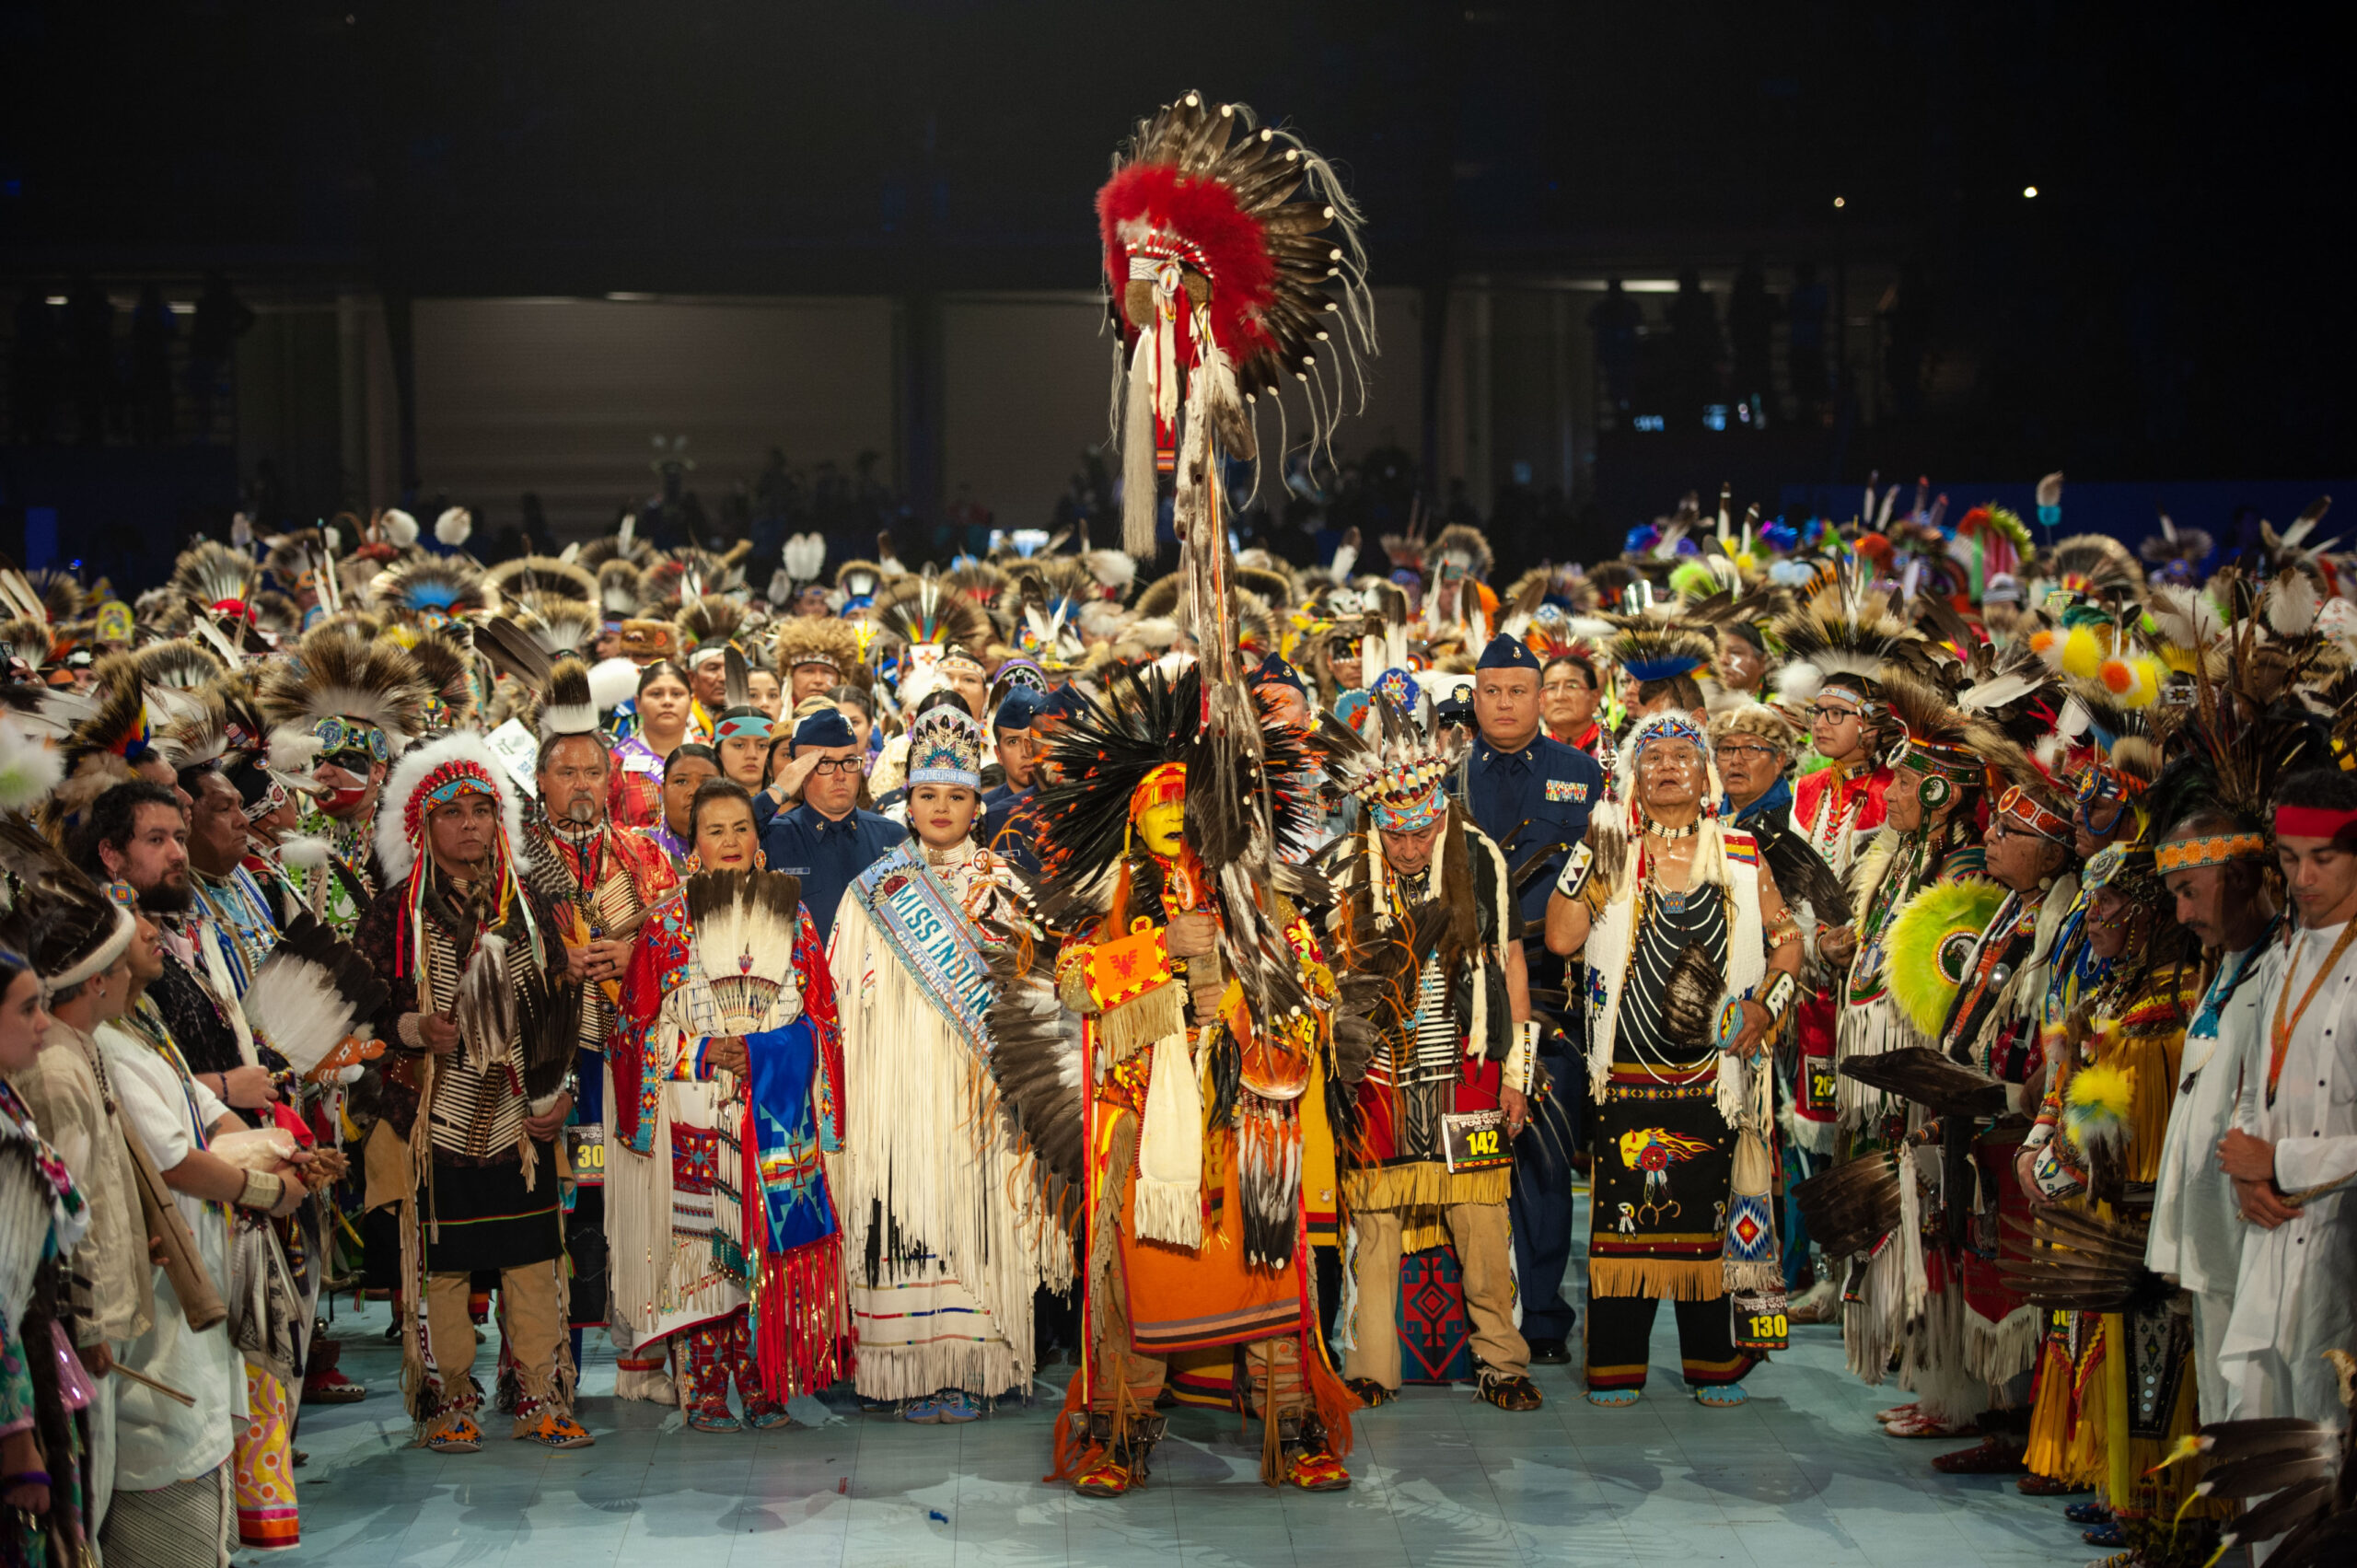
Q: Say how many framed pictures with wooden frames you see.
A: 0